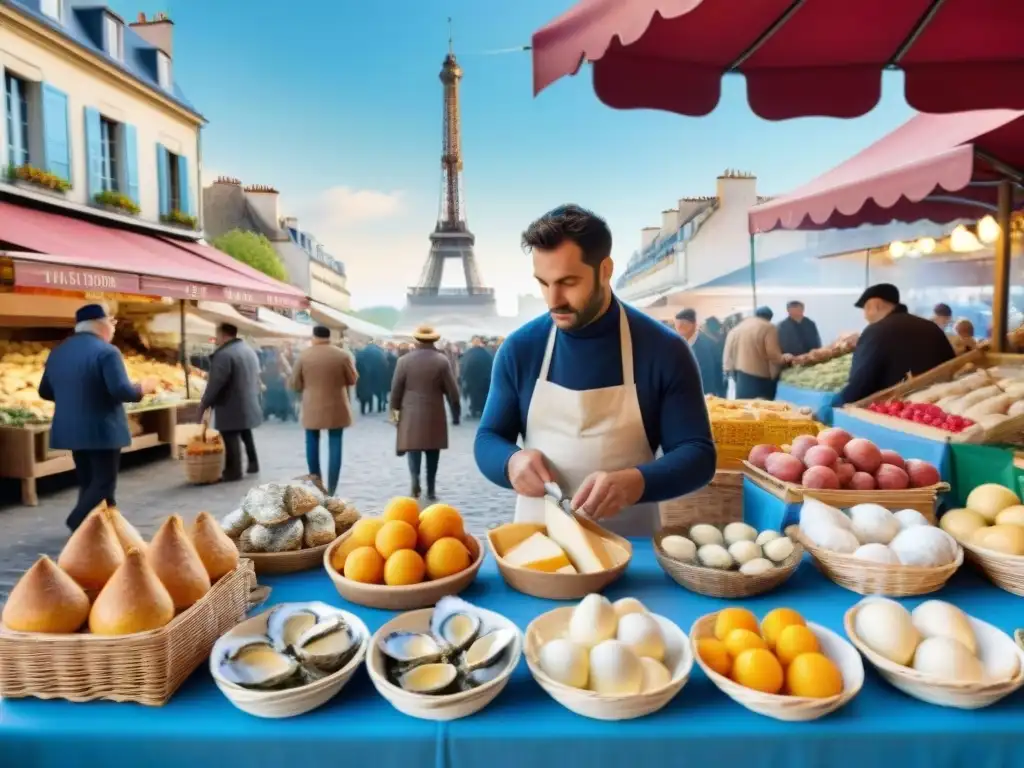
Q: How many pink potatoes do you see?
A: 12